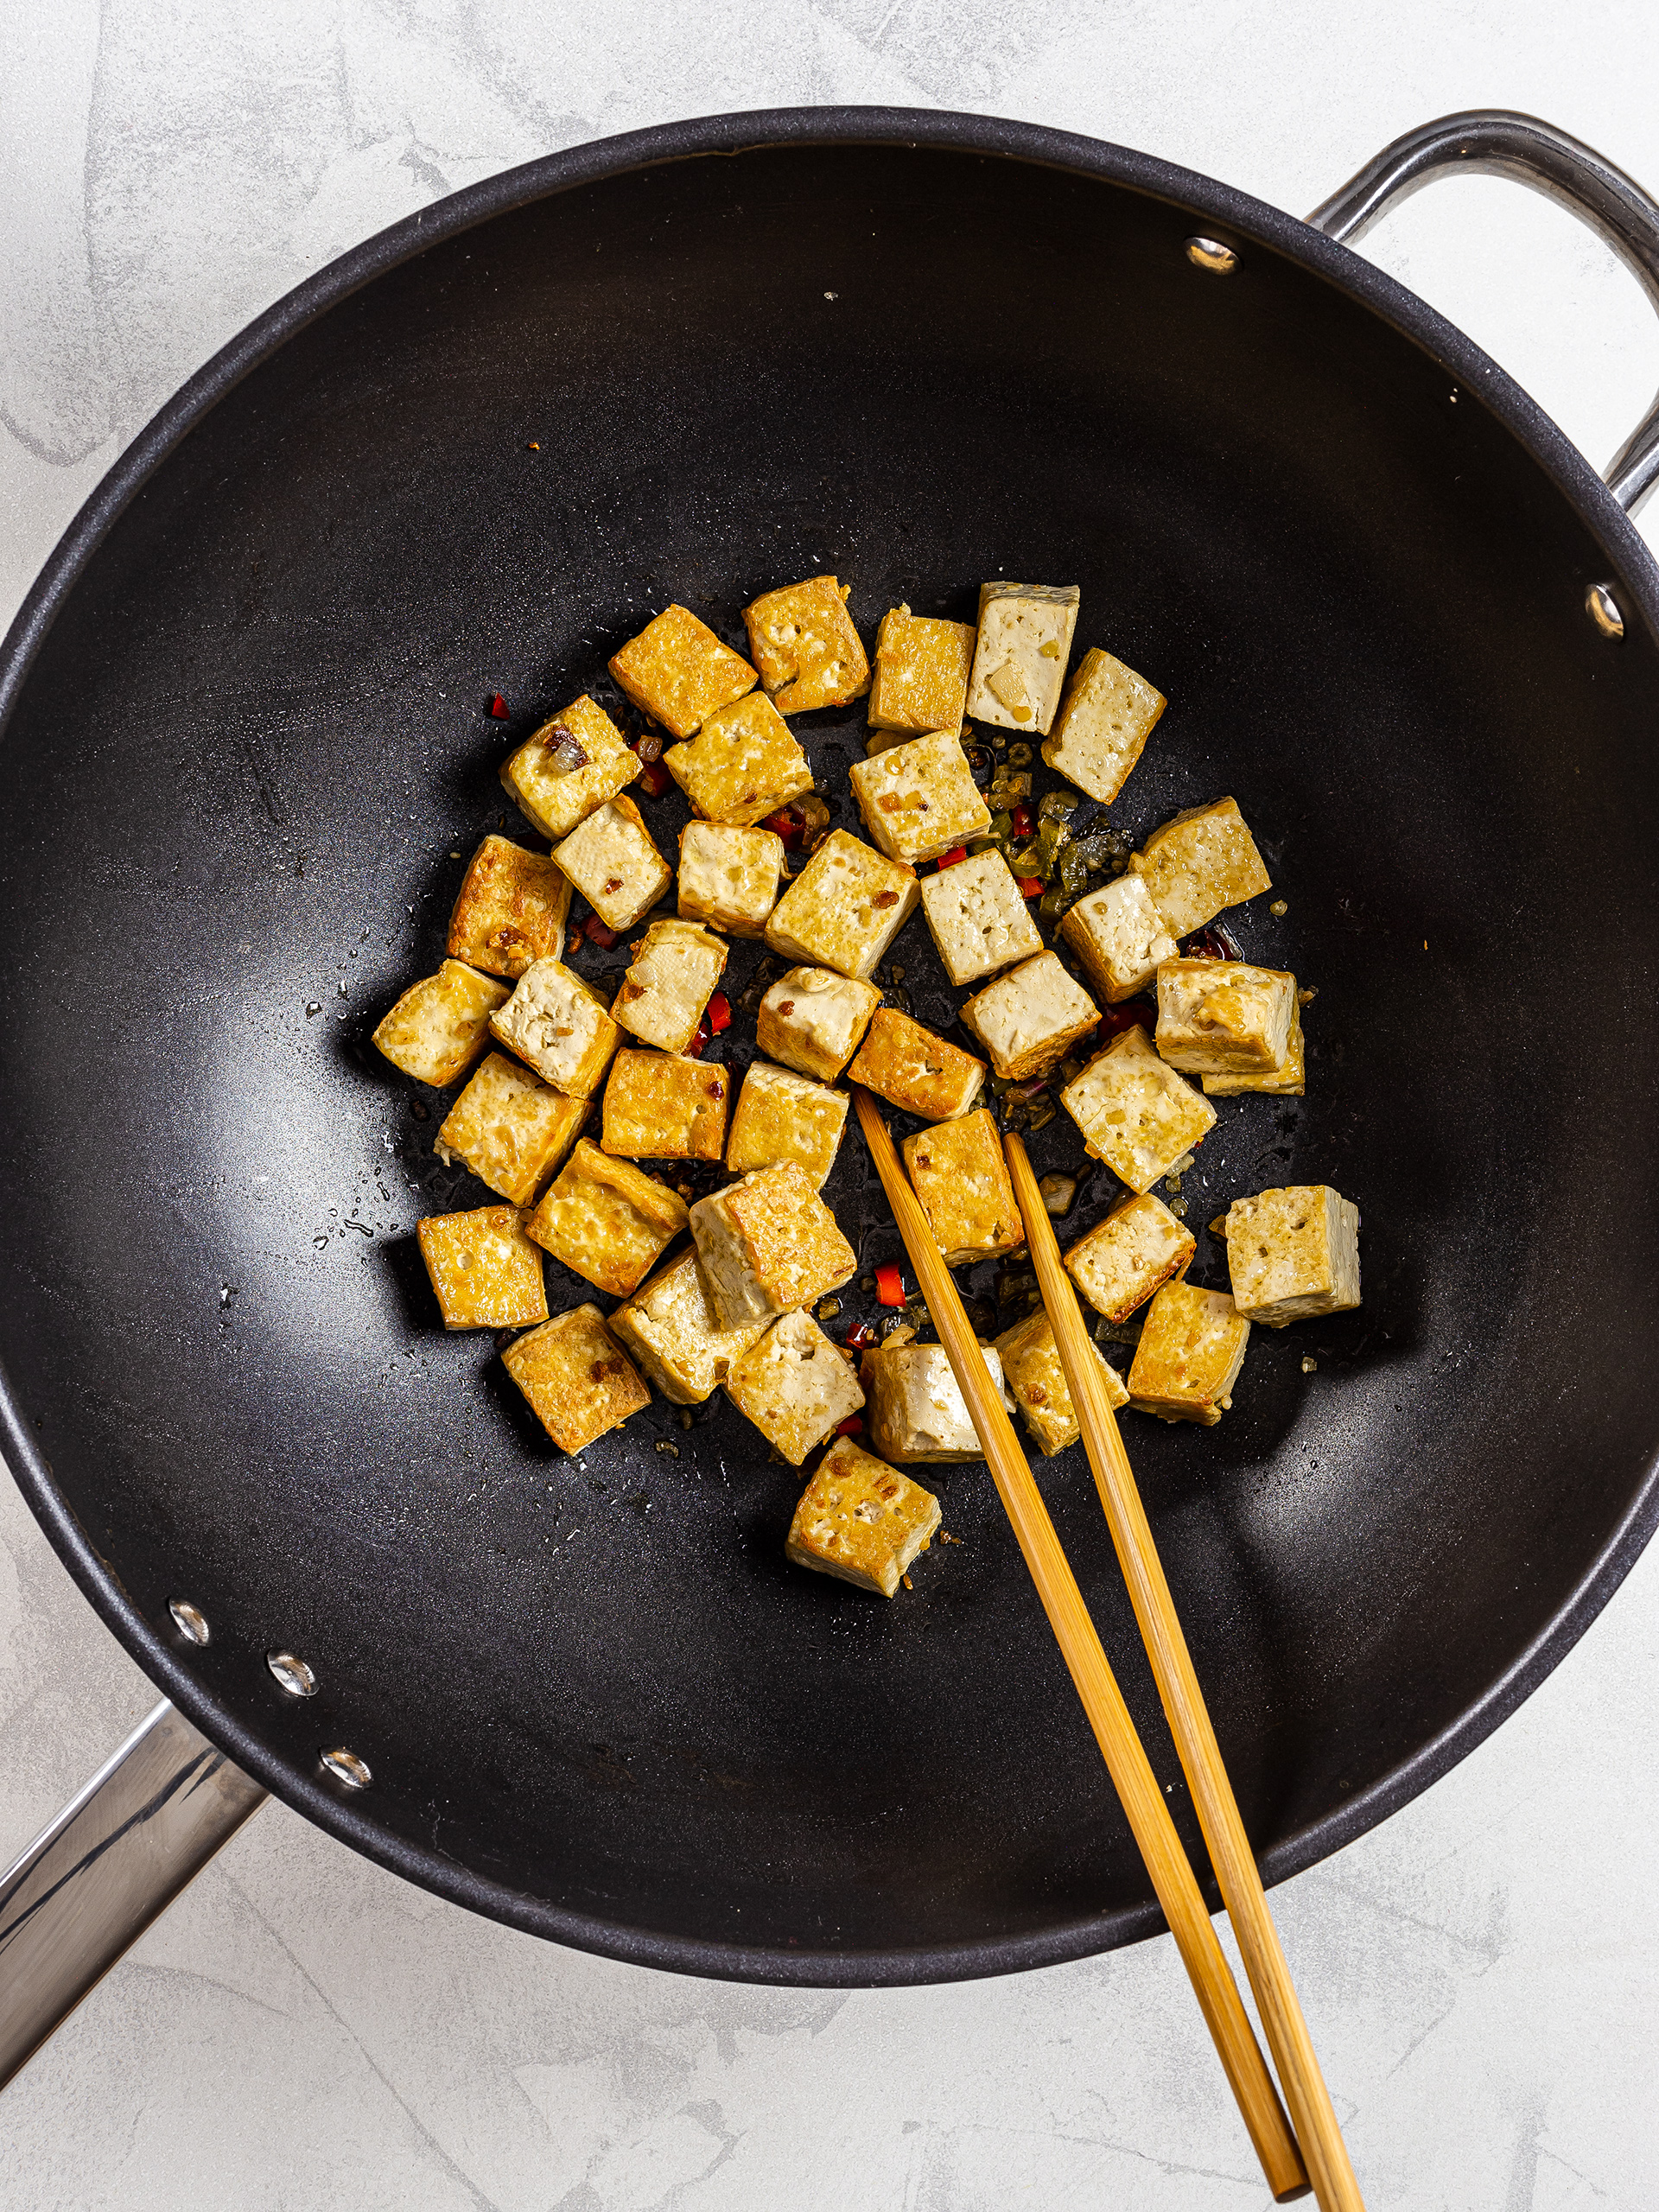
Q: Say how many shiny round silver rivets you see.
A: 5